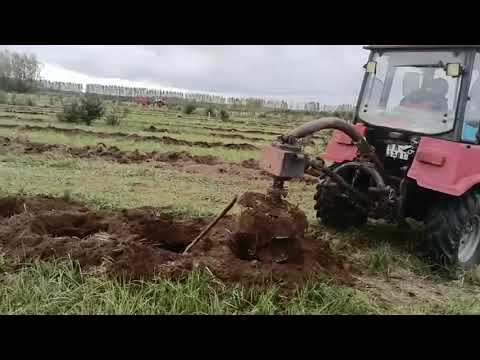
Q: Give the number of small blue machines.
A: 0